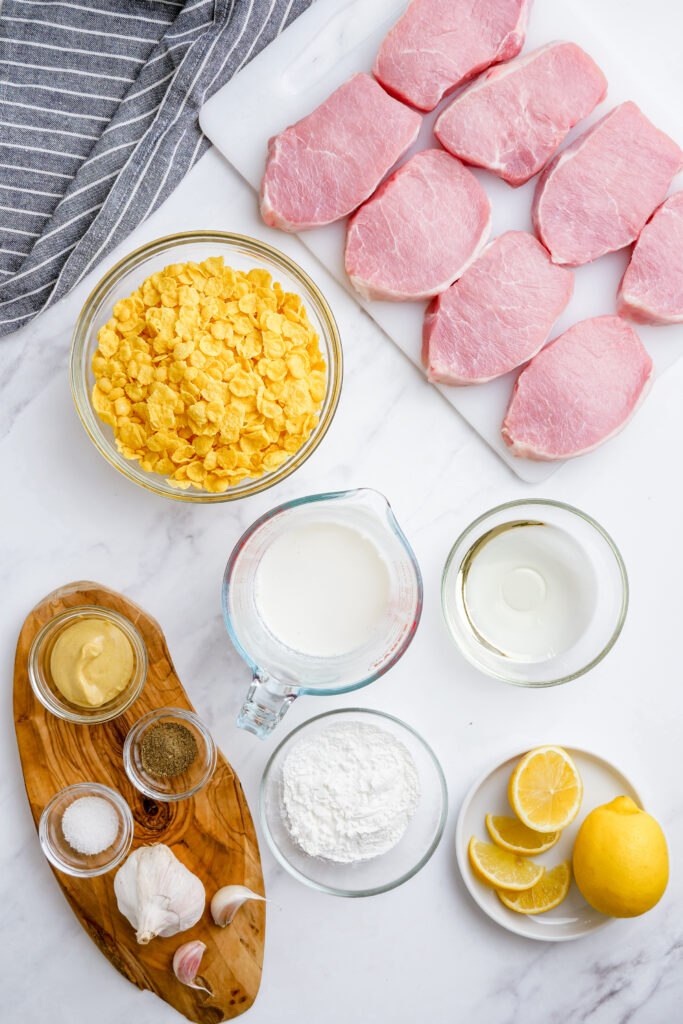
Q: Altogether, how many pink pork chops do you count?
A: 8